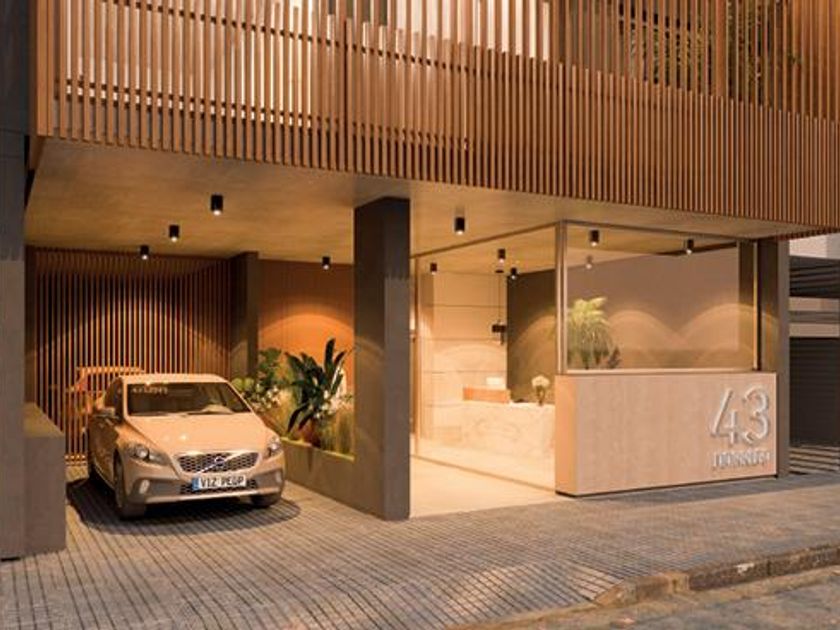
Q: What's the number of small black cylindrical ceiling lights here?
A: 11